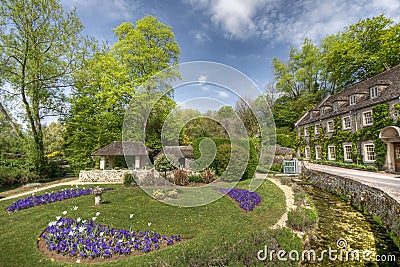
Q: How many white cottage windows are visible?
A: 15